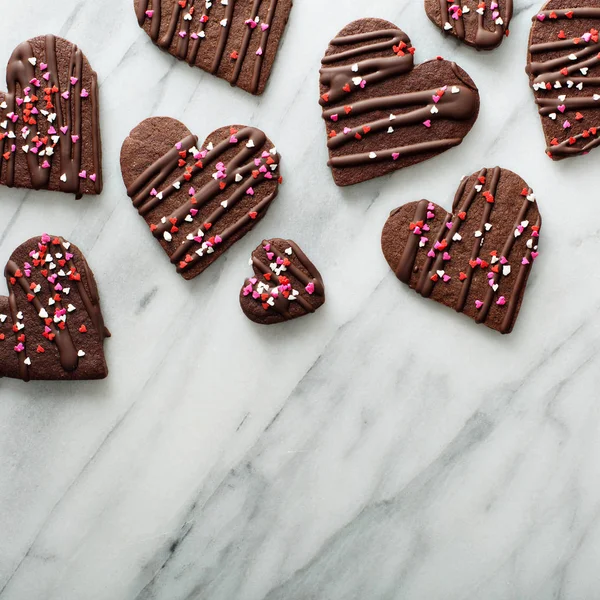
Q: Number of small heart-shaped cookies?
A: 2